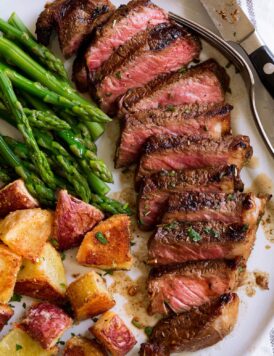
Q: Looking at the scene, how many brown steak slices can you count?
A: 11